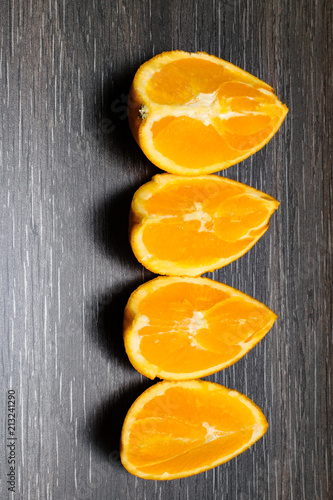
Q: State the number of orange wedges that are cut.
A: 4